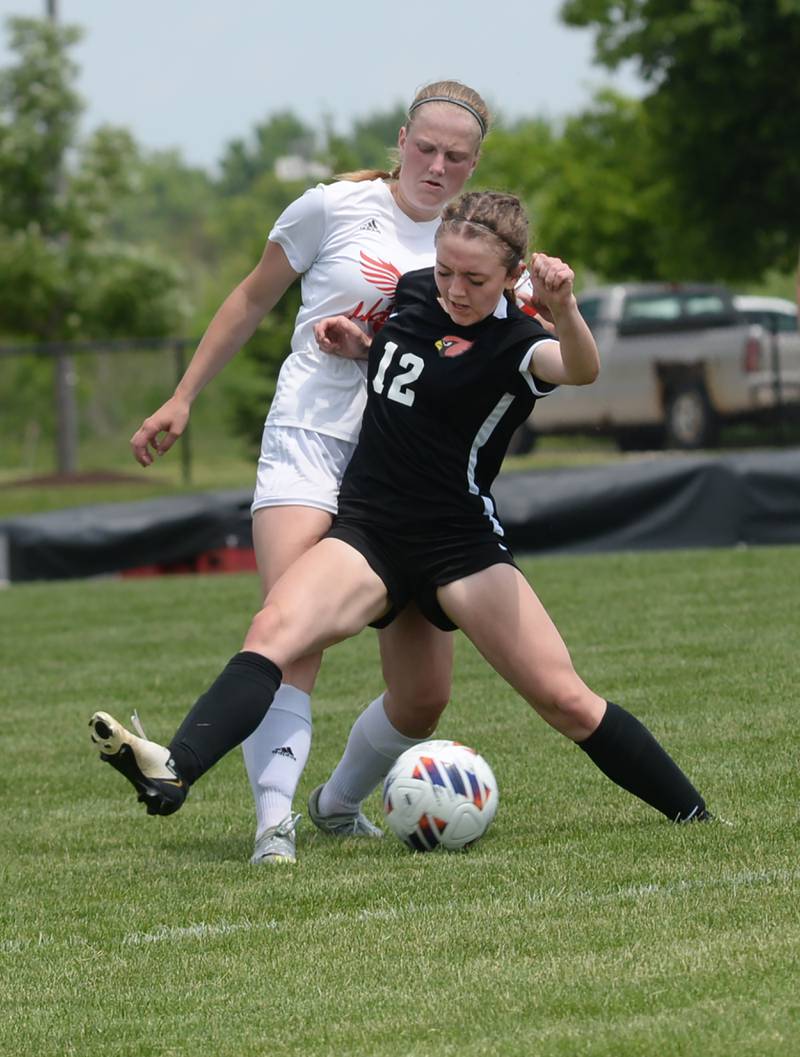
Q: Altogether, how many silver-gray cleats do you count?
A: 2